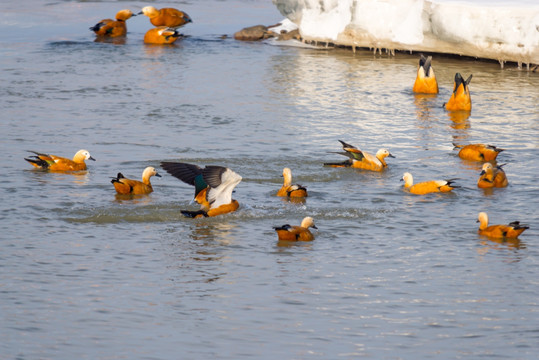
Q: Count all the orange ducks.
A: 15